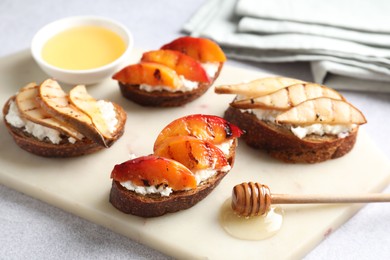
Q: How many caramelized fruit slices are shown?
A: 12